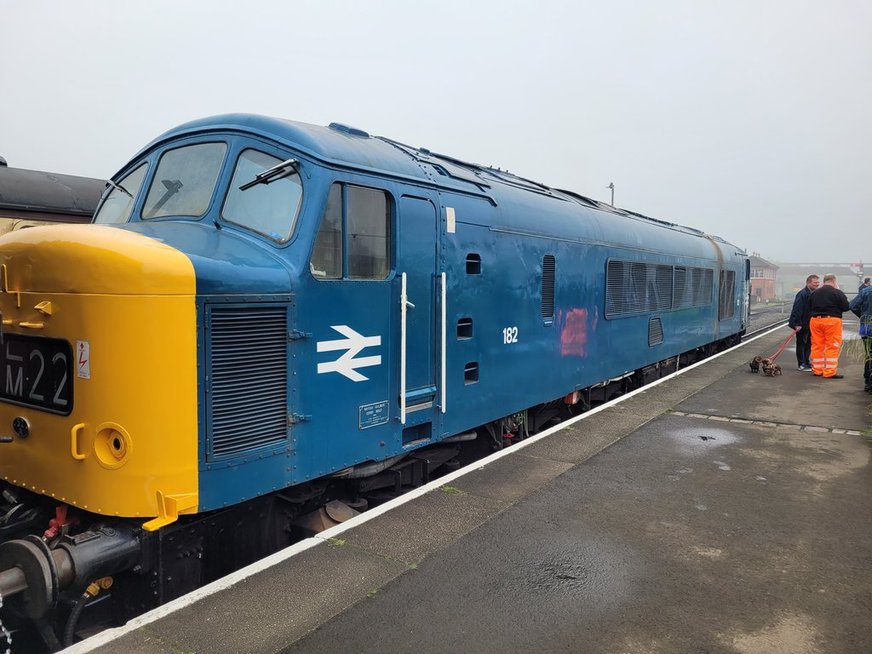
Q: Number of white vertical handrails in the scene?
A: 2